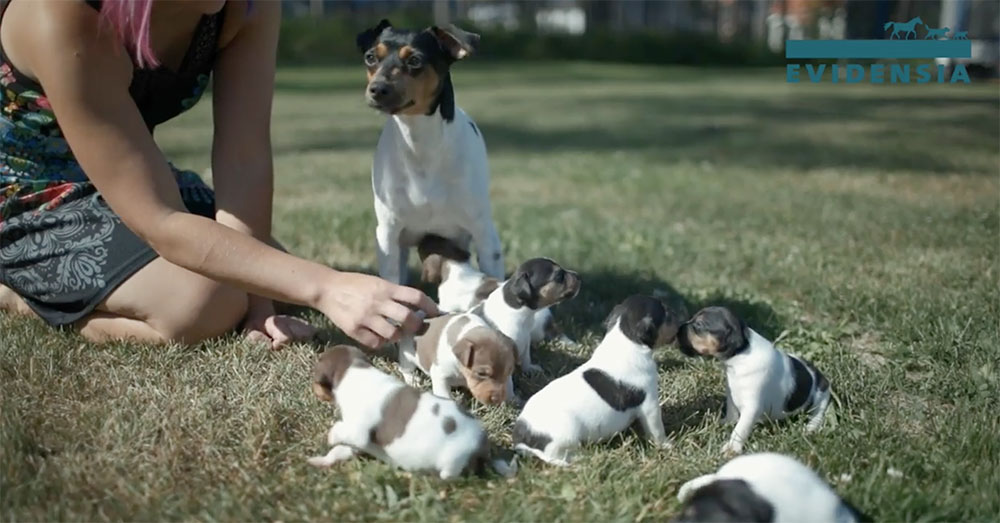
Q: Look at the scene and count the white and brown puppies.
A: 3